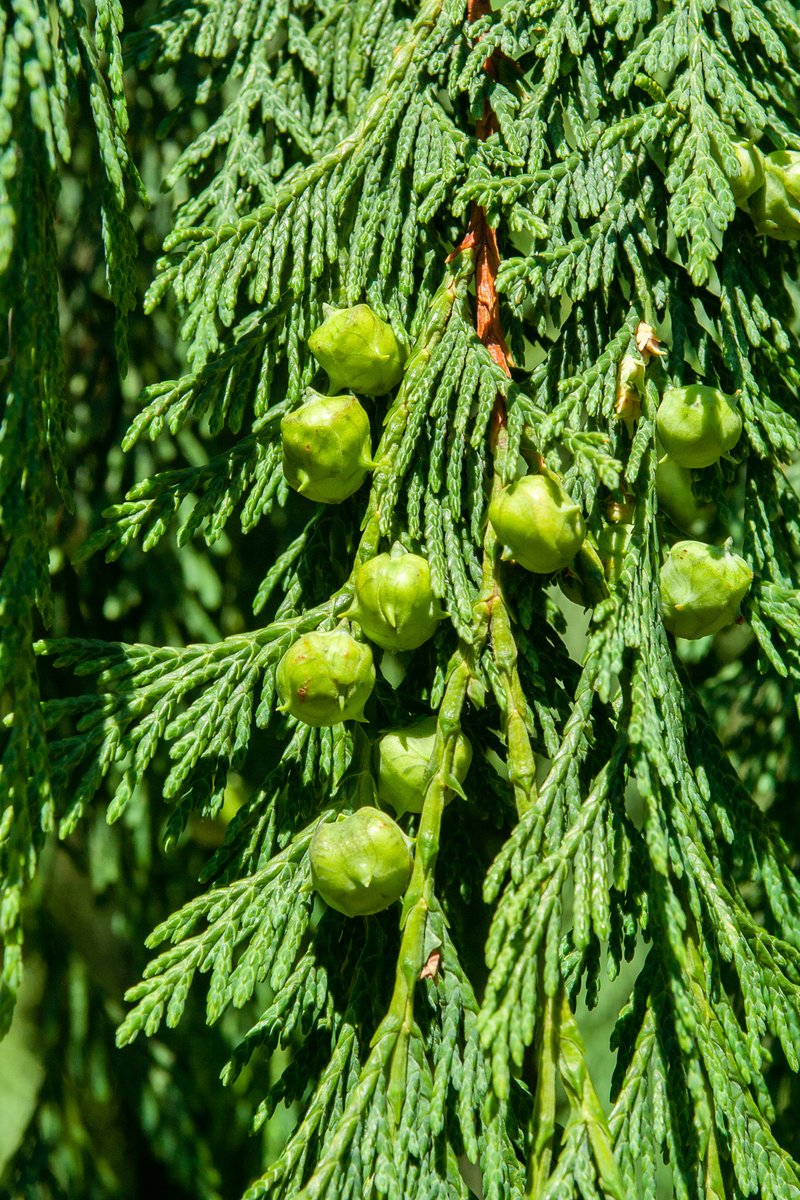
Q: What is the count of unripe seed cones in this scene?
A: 11